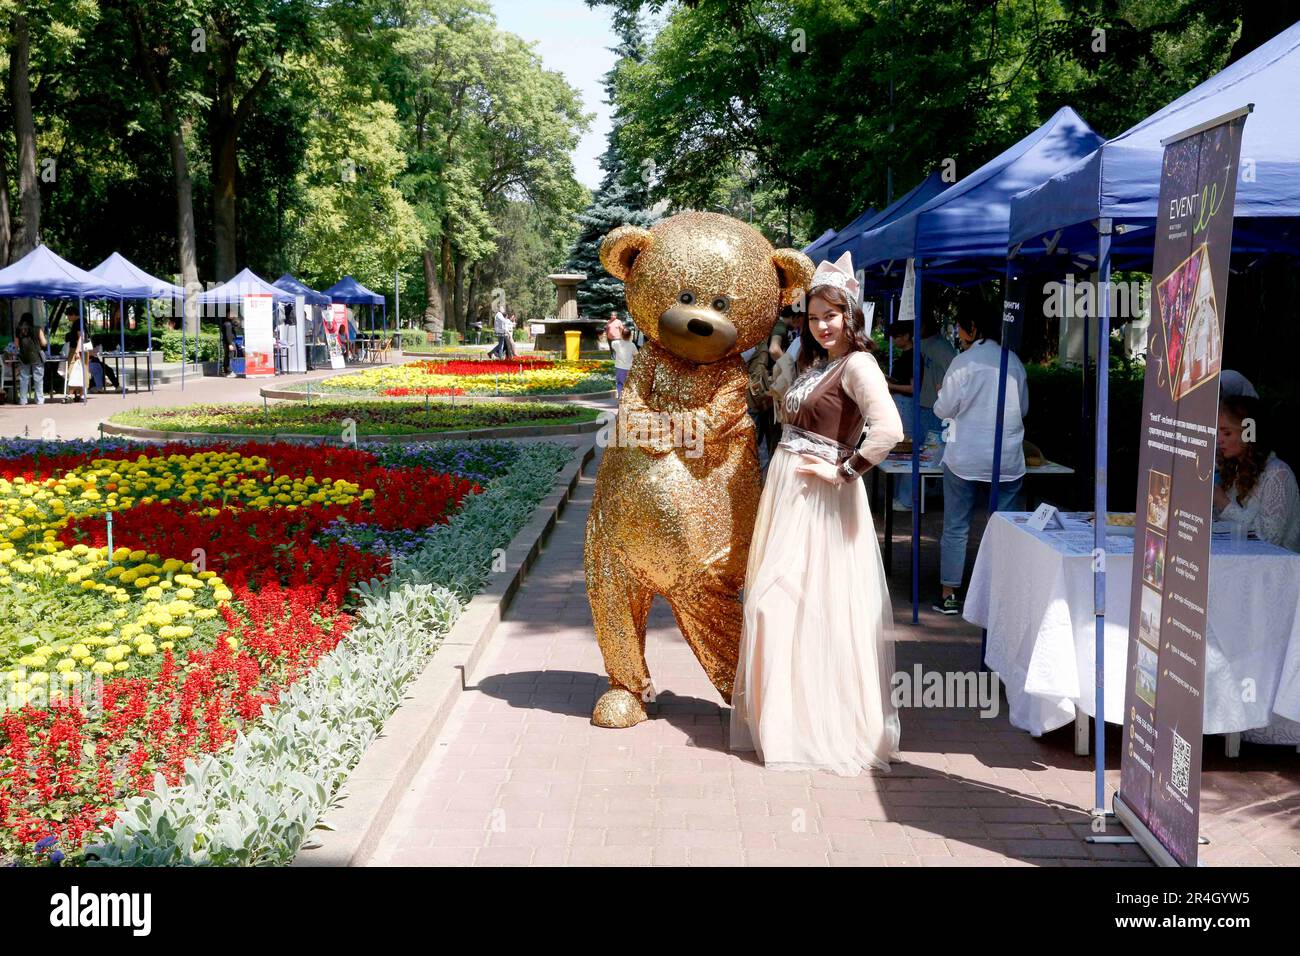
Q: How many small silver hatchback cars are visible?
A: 0